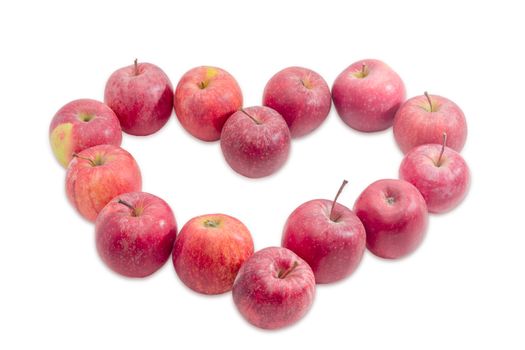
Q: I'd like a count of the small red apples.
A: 14